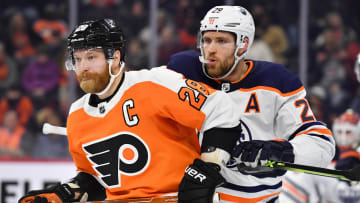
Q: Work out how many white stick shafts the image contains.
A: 1